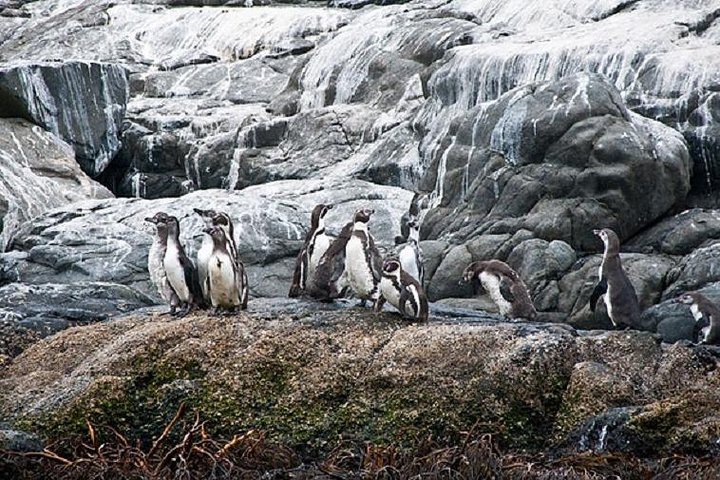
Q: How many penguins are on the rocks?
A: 13